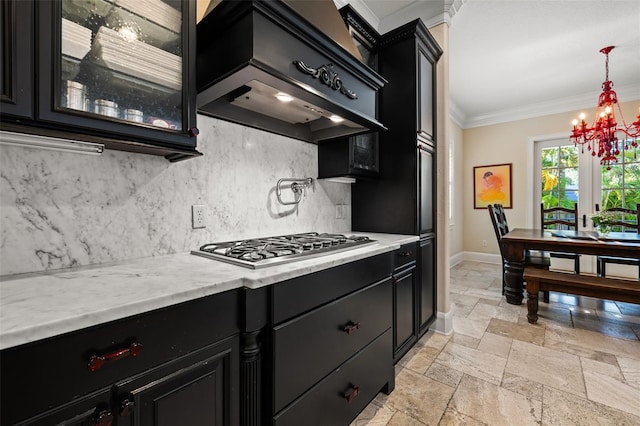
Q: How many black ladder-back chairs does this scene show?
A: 3